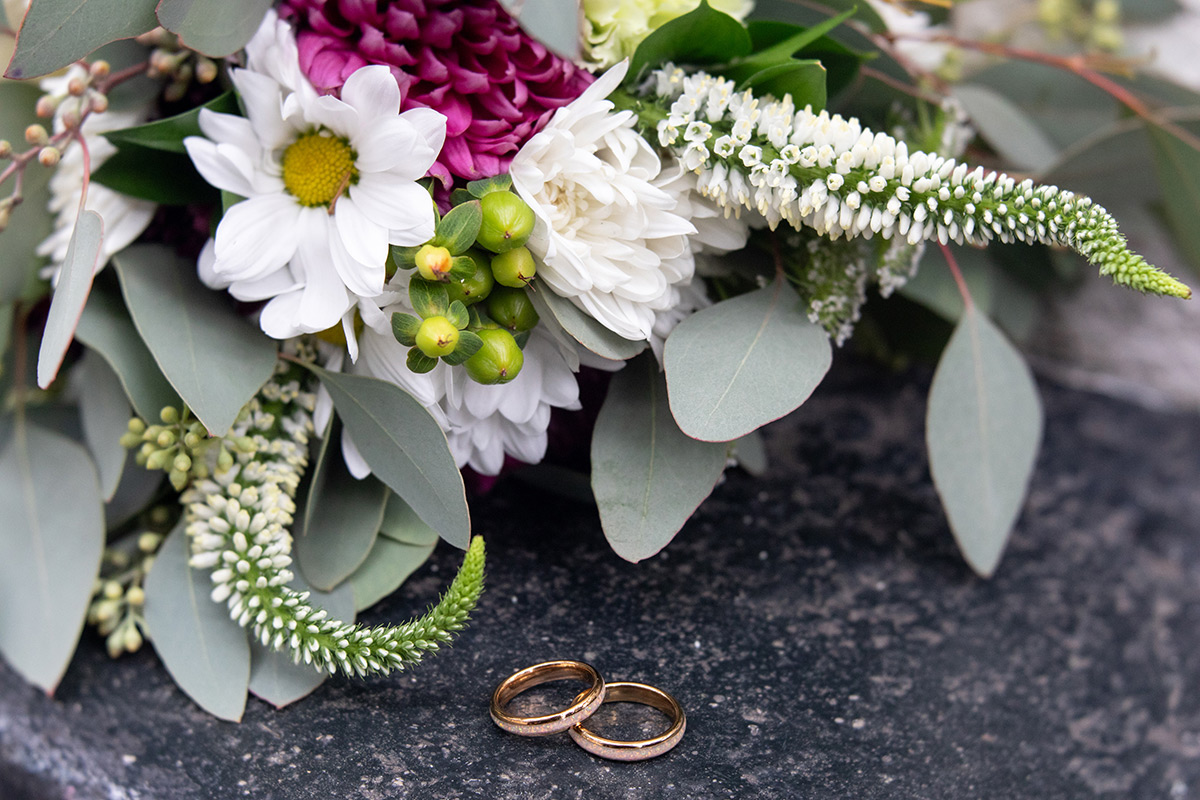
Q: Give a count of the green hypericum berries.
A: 7